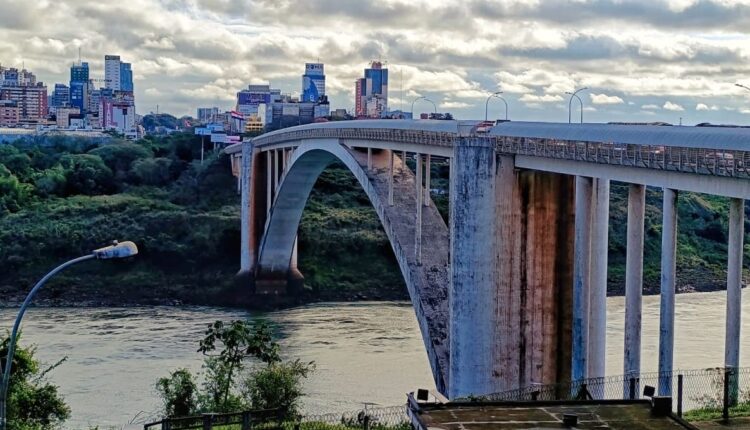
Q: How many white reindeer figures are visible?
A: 0